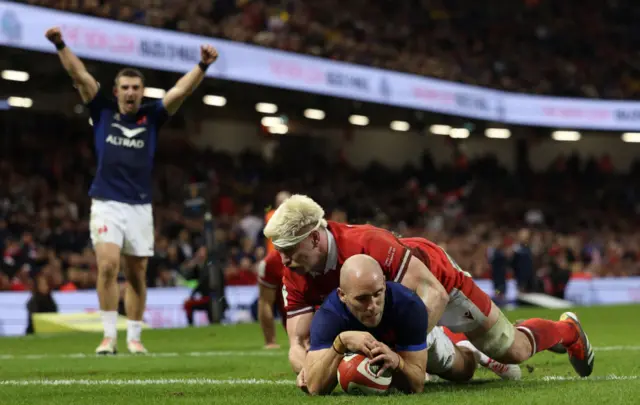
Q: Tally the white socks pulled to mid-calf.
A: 2